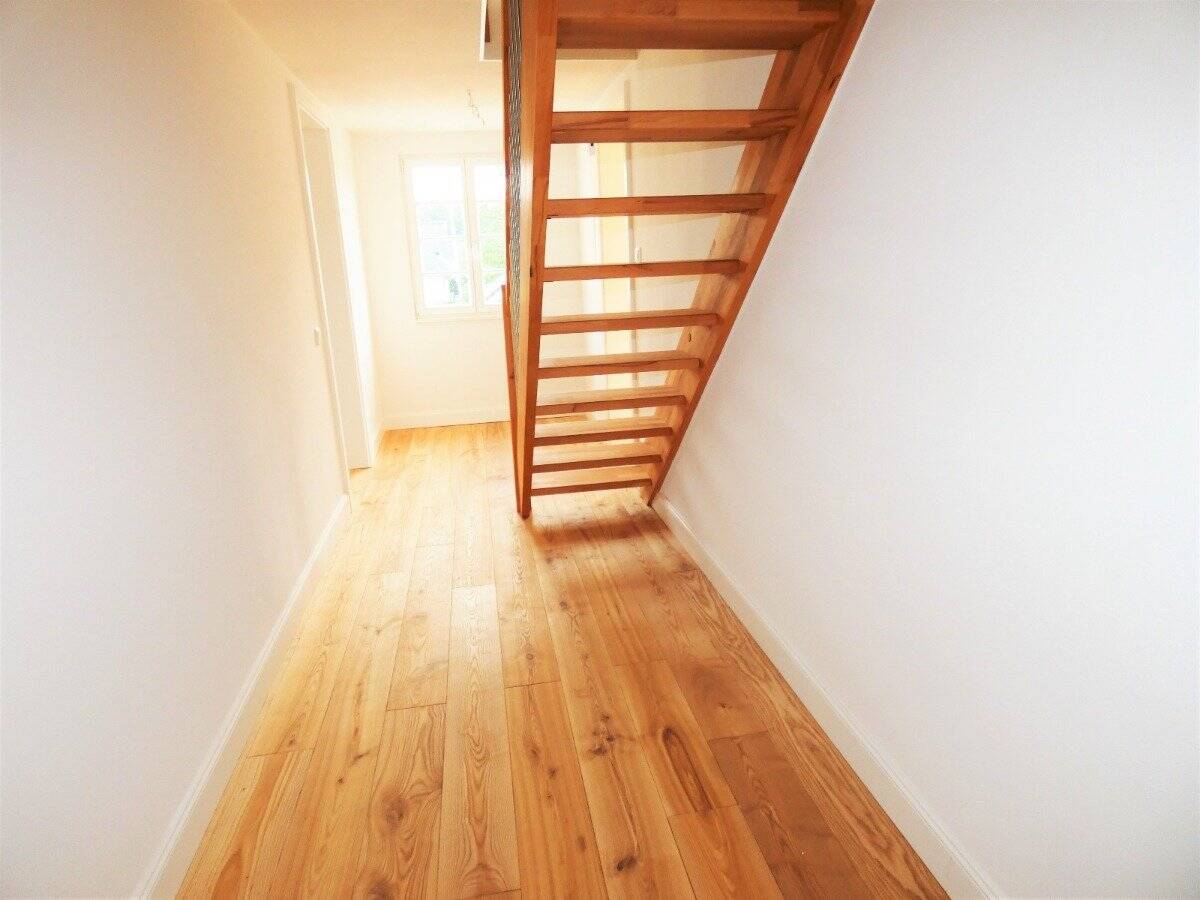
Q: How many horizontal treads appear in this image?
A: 10